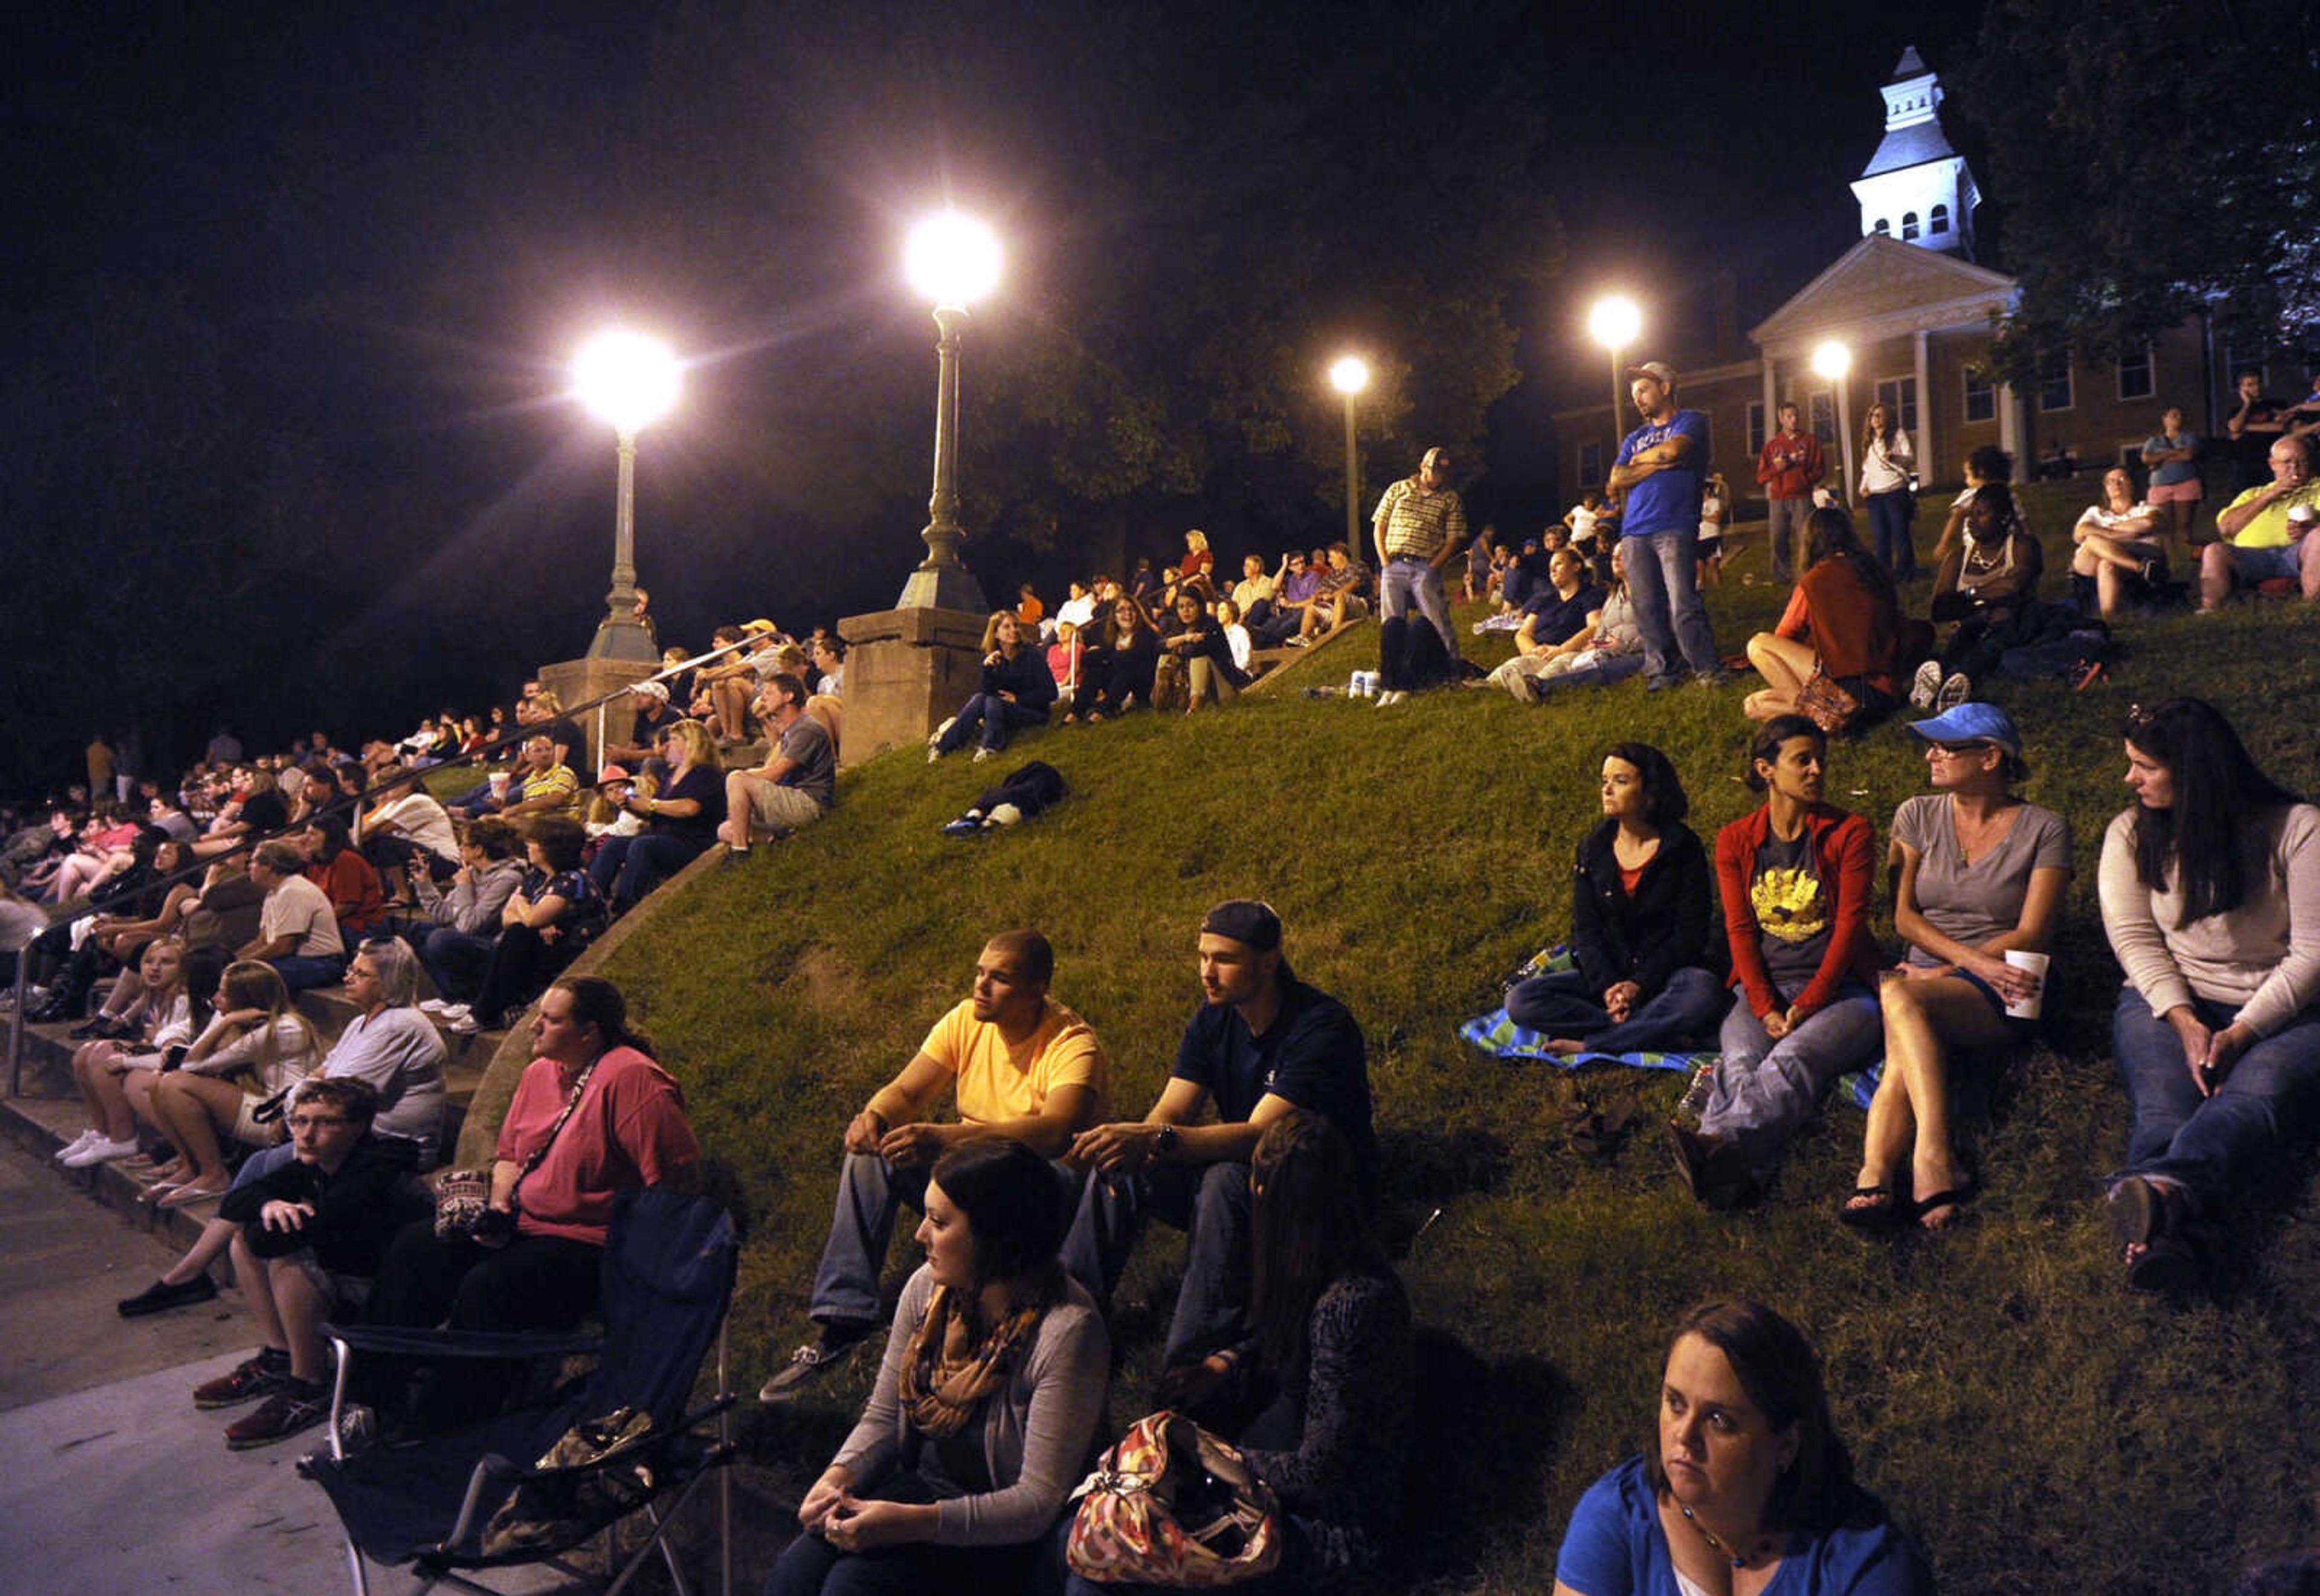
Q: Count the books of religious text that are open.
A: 0